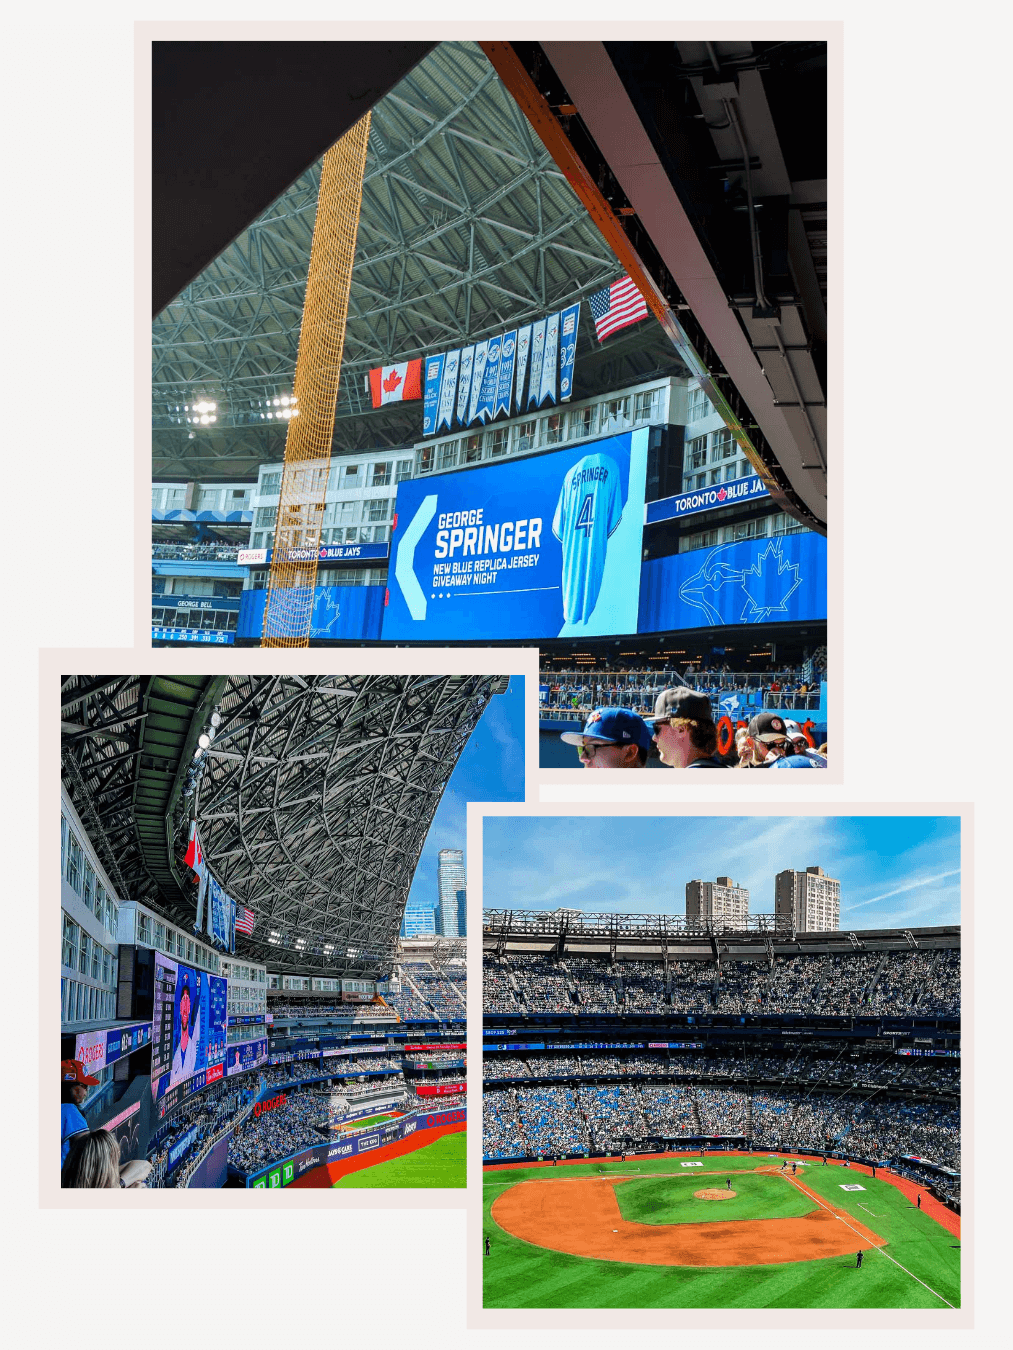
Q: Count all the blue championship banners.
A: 2